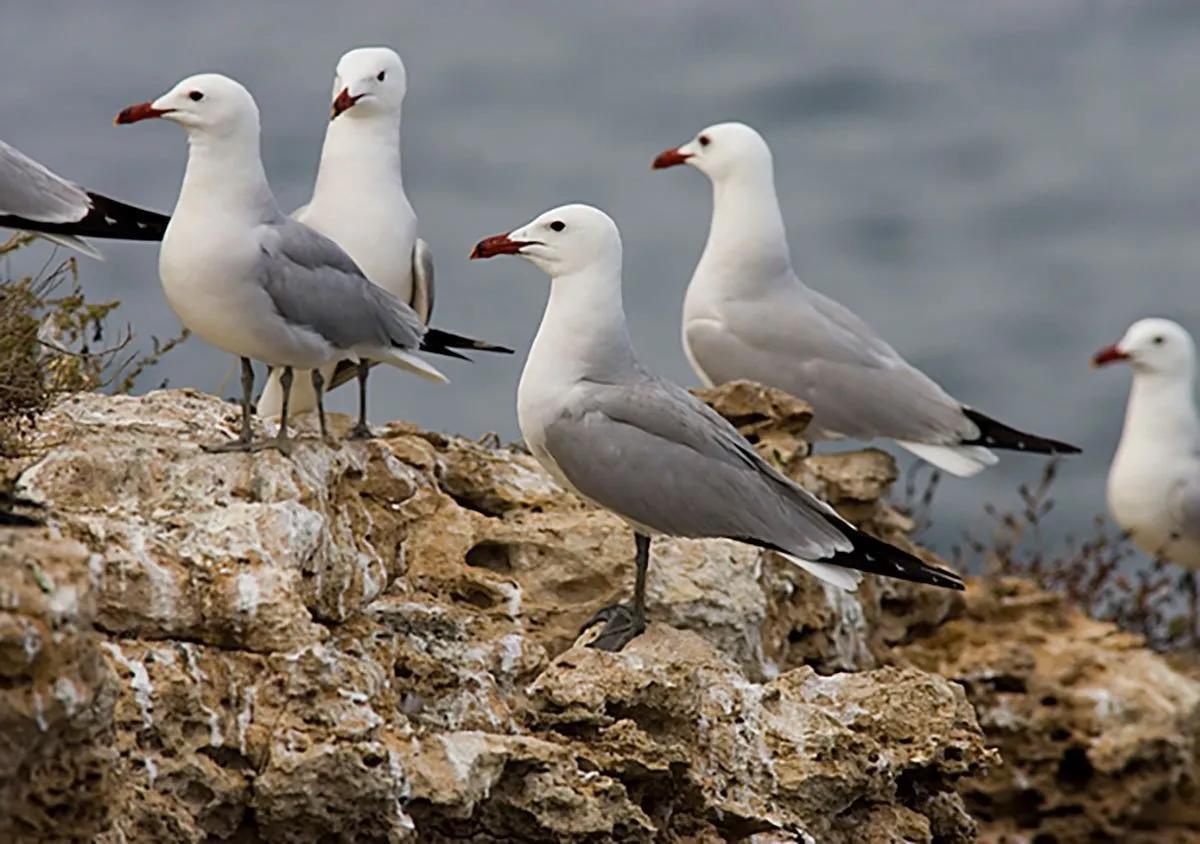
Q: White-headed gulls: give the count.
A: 5